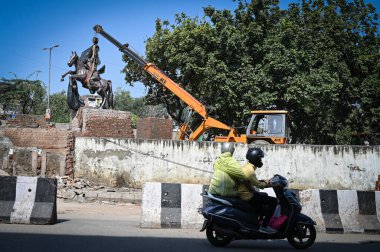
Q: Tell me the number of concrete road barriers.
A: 3